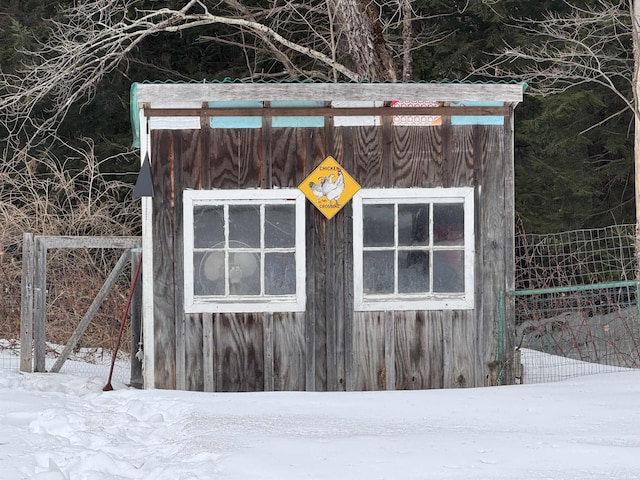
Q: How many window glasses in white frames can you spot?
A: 12